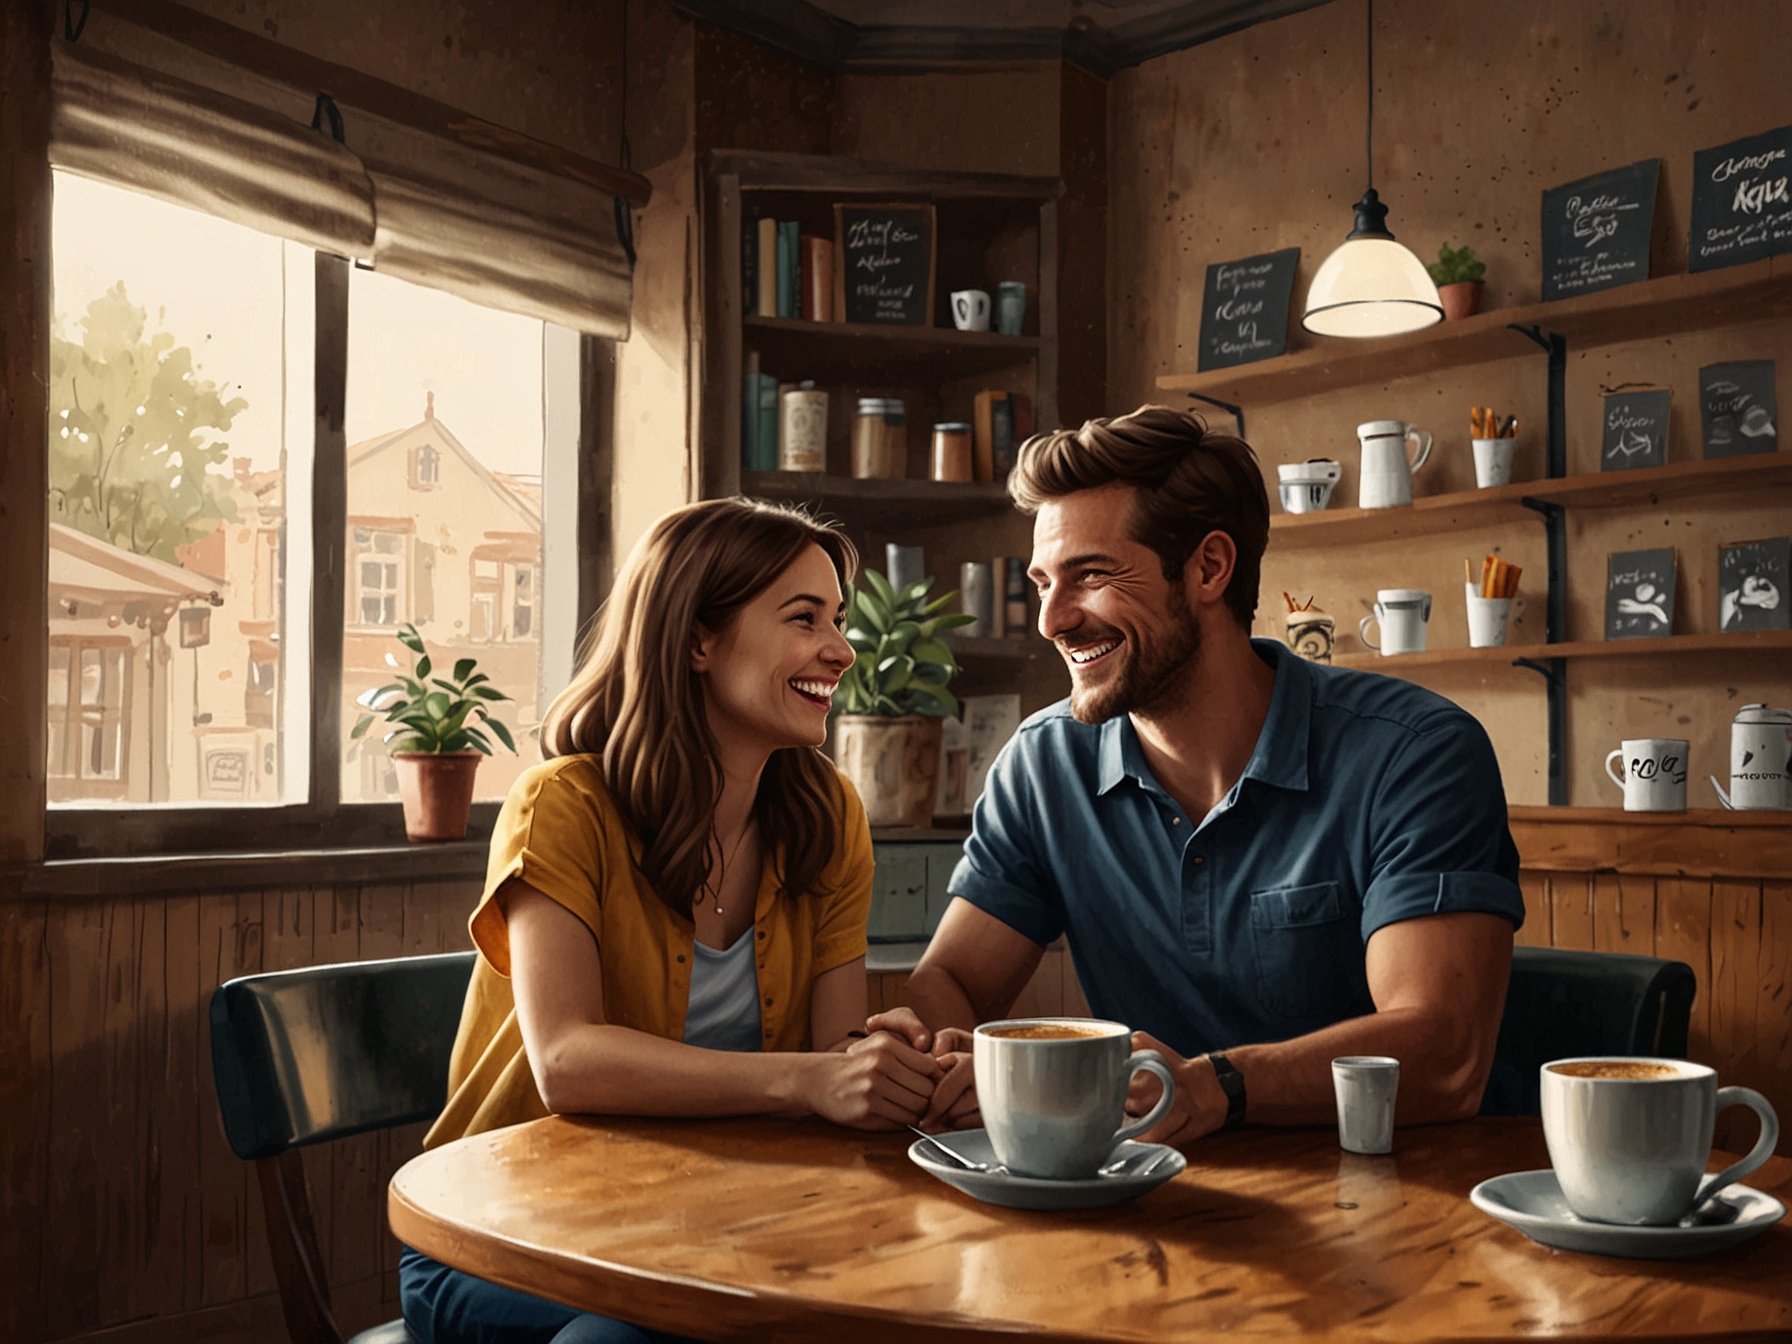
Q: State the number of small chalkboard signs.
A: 8